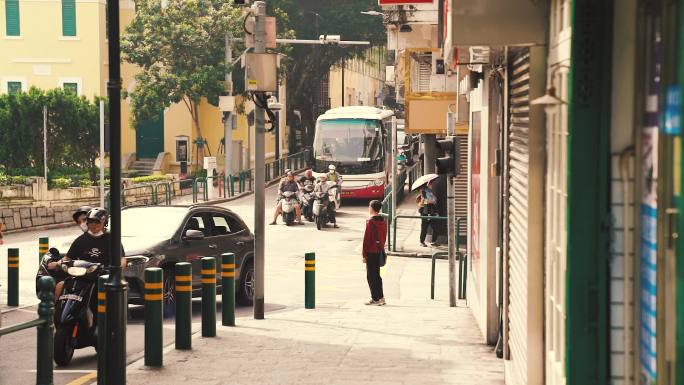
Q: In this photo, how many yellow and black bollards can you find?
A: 8